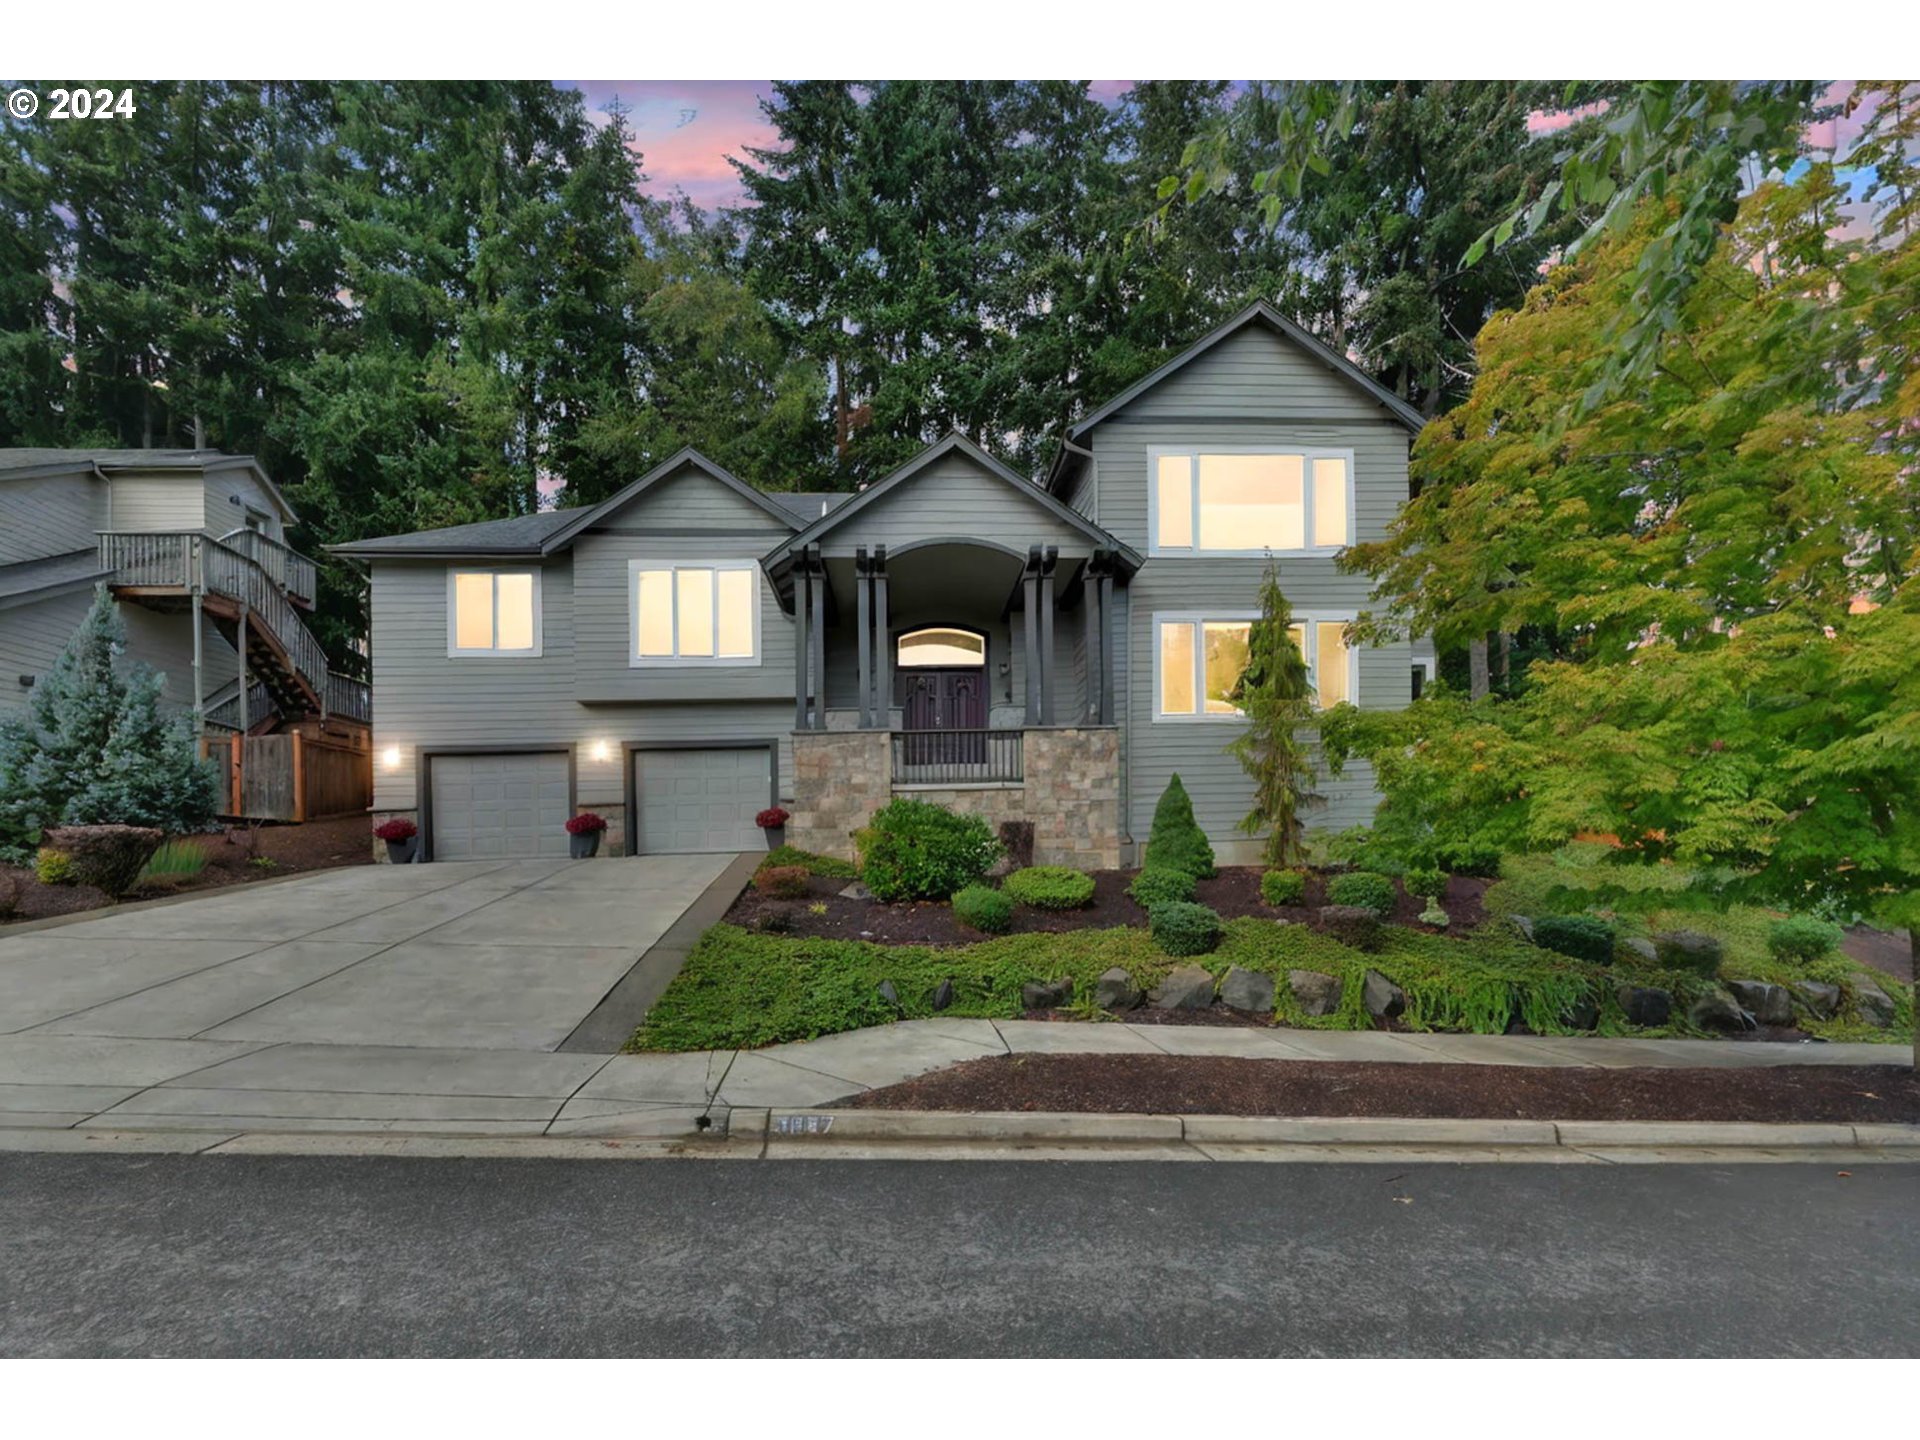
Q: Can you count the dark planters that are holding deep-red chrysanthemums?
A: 3